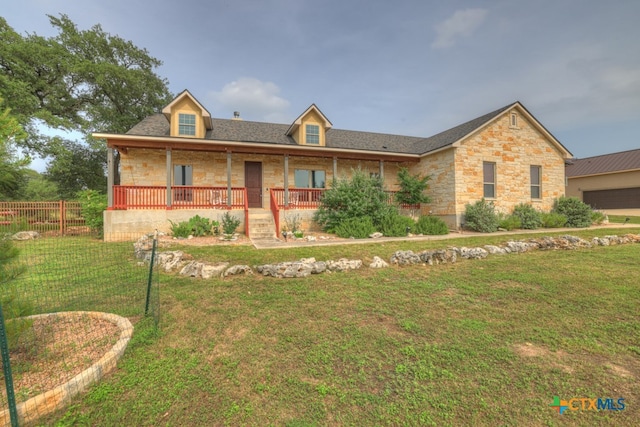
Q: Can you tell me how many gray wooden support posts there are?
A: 6